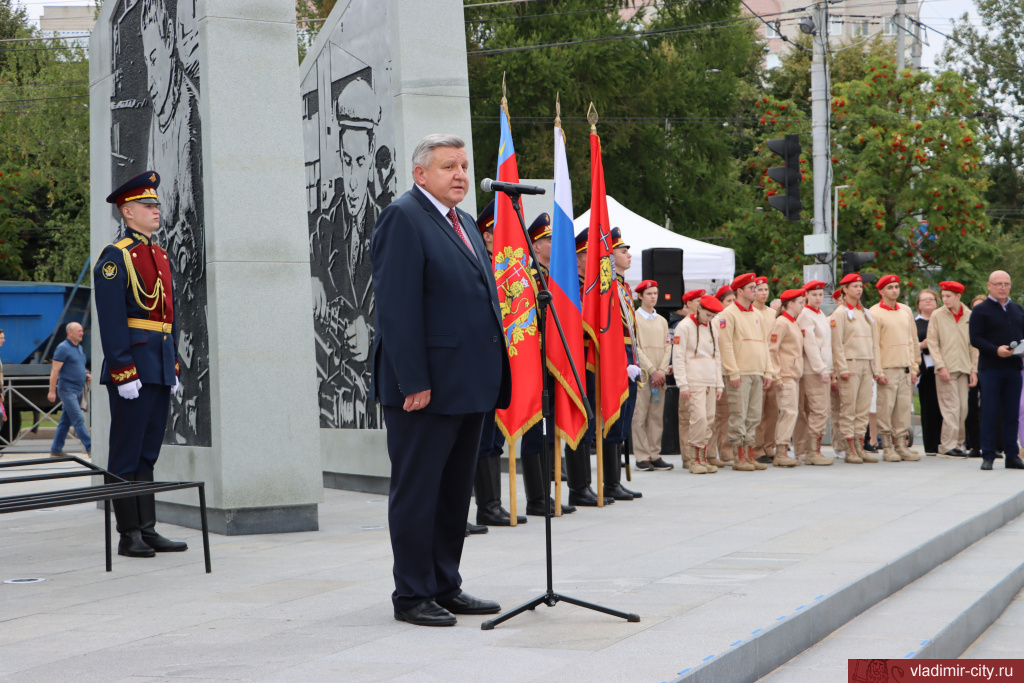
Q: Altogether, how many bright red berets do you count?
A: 12